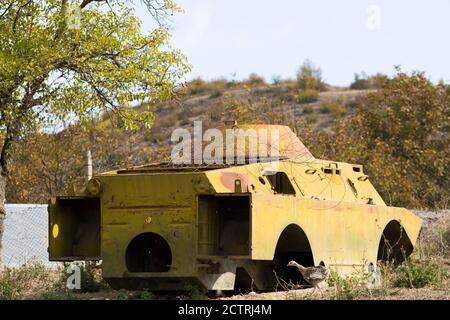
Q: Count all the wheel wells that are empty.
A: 2